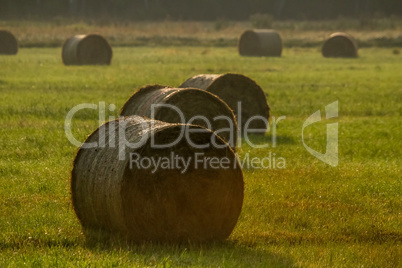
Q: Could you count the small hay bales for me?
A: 4